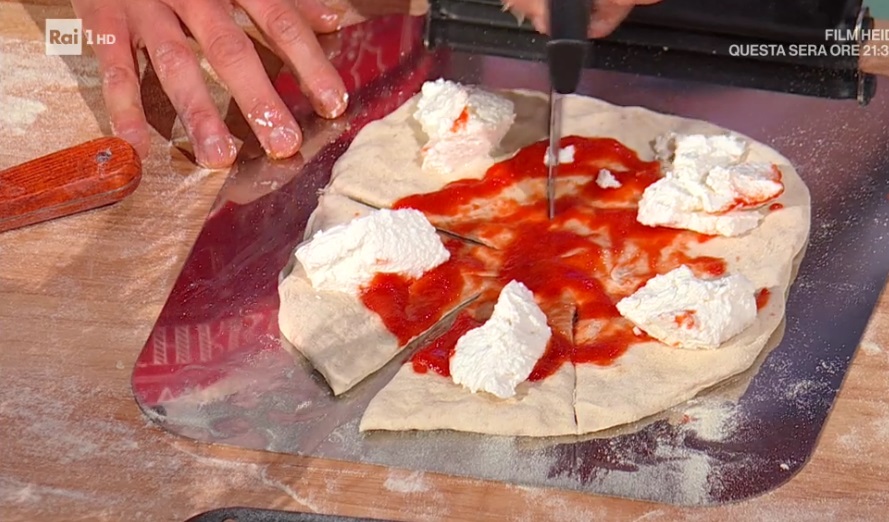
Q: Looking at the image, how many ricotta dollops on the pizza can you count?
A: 5